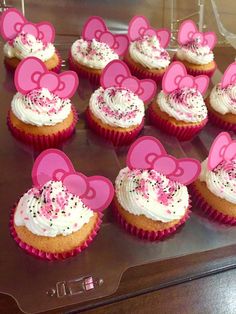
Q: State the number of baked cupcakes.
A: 11